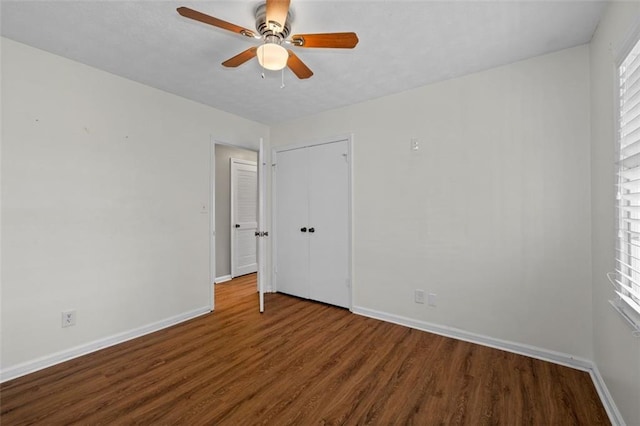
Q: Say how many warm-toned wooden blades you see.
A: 5